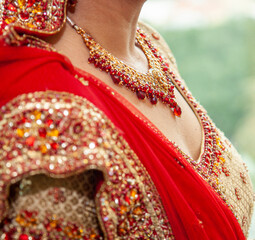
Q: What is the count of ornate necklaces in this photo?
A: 1